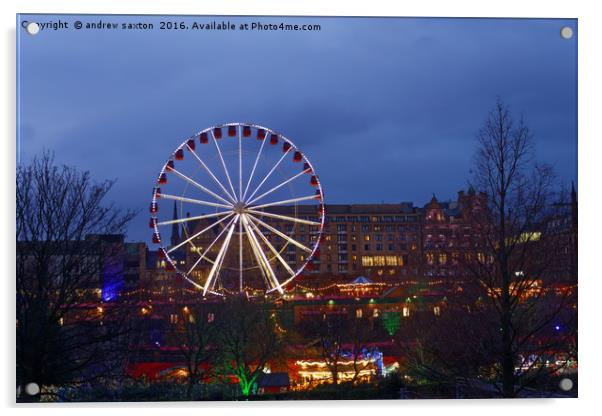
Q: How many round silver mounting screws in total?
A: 4